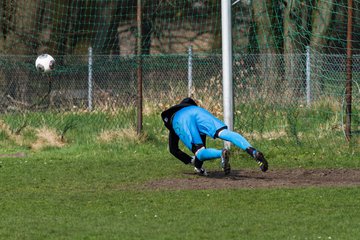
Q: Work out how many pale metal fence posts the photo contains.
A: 3